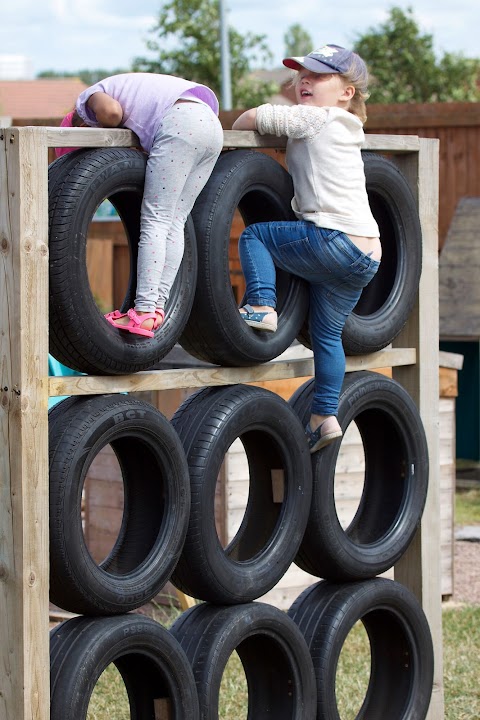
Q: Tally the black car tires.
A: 9